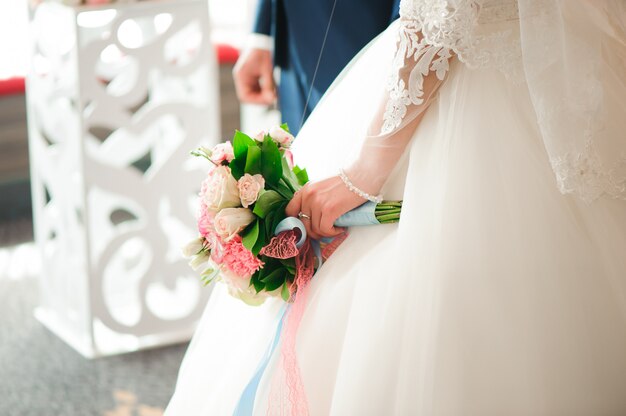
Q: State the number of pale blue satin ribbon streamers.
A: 1